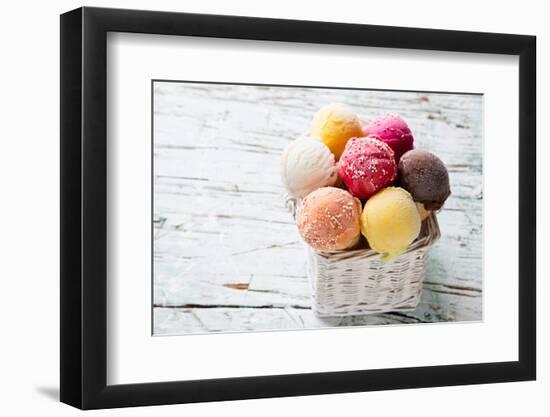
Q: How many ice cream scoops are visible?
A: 7